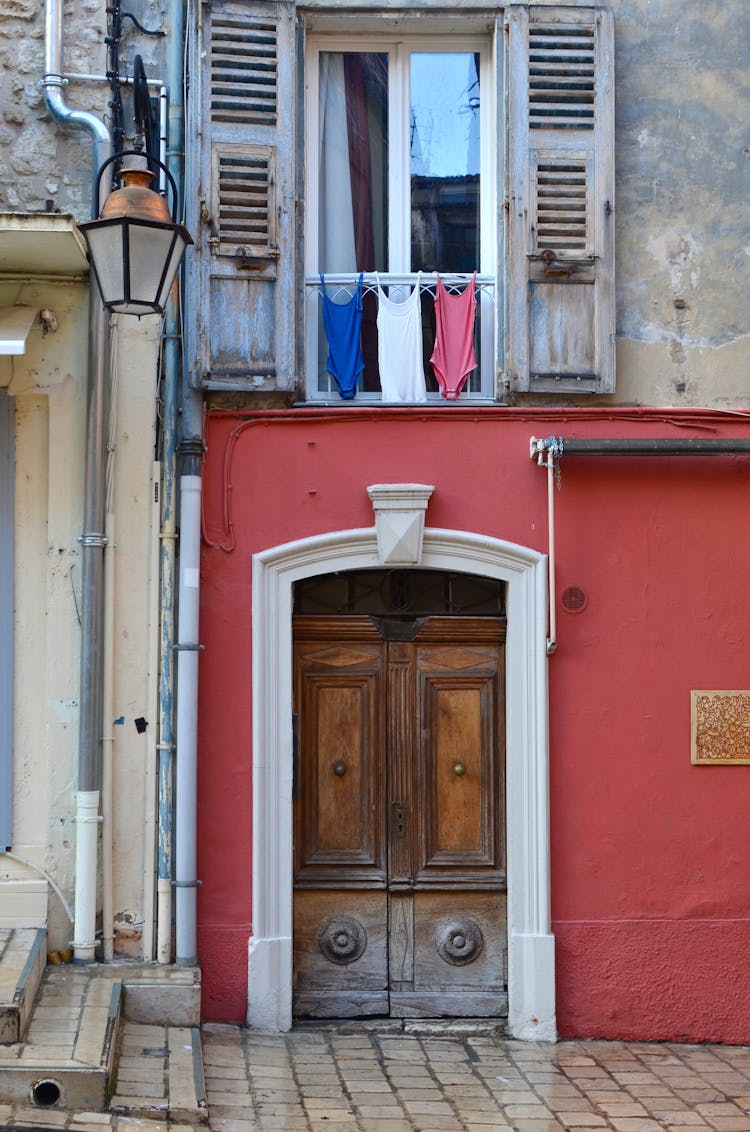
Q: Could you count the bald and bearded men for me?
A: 0